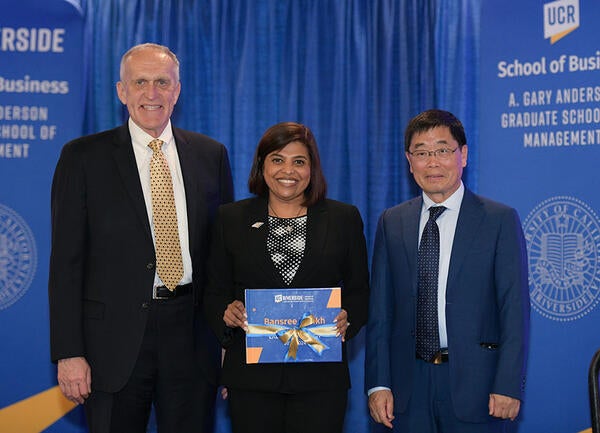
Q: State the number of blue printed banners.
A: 2